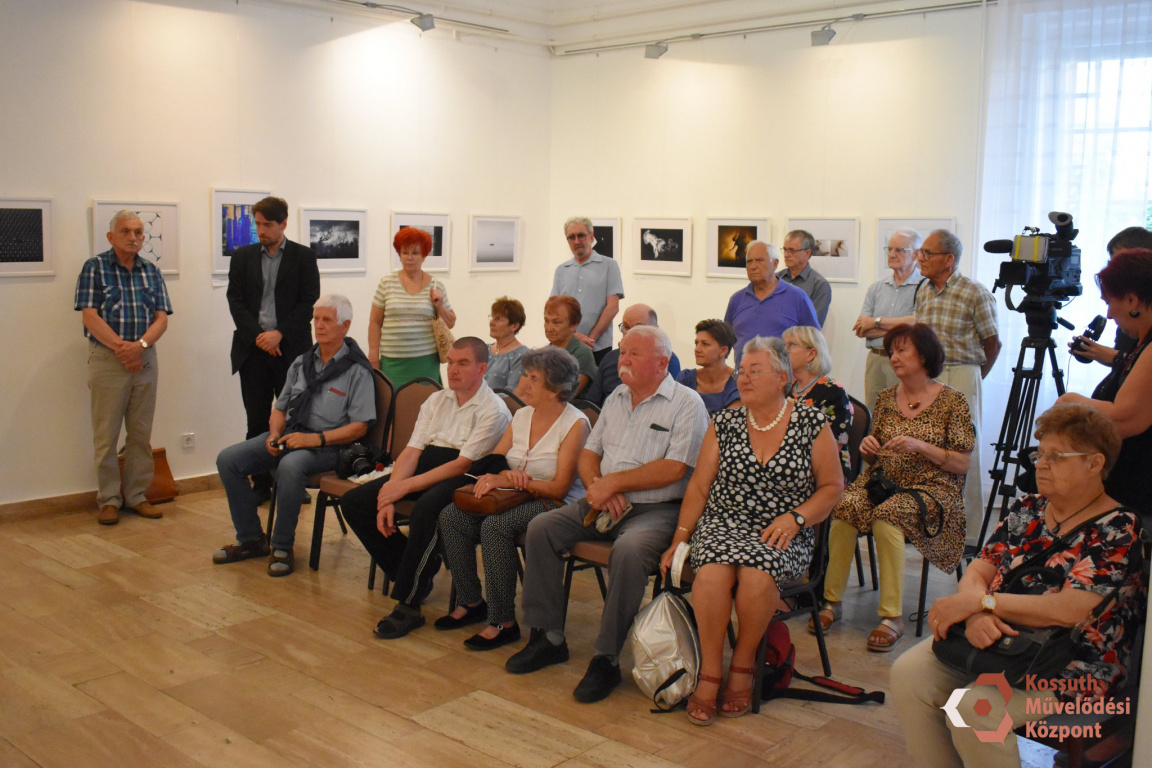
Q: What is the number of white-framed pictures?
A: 11